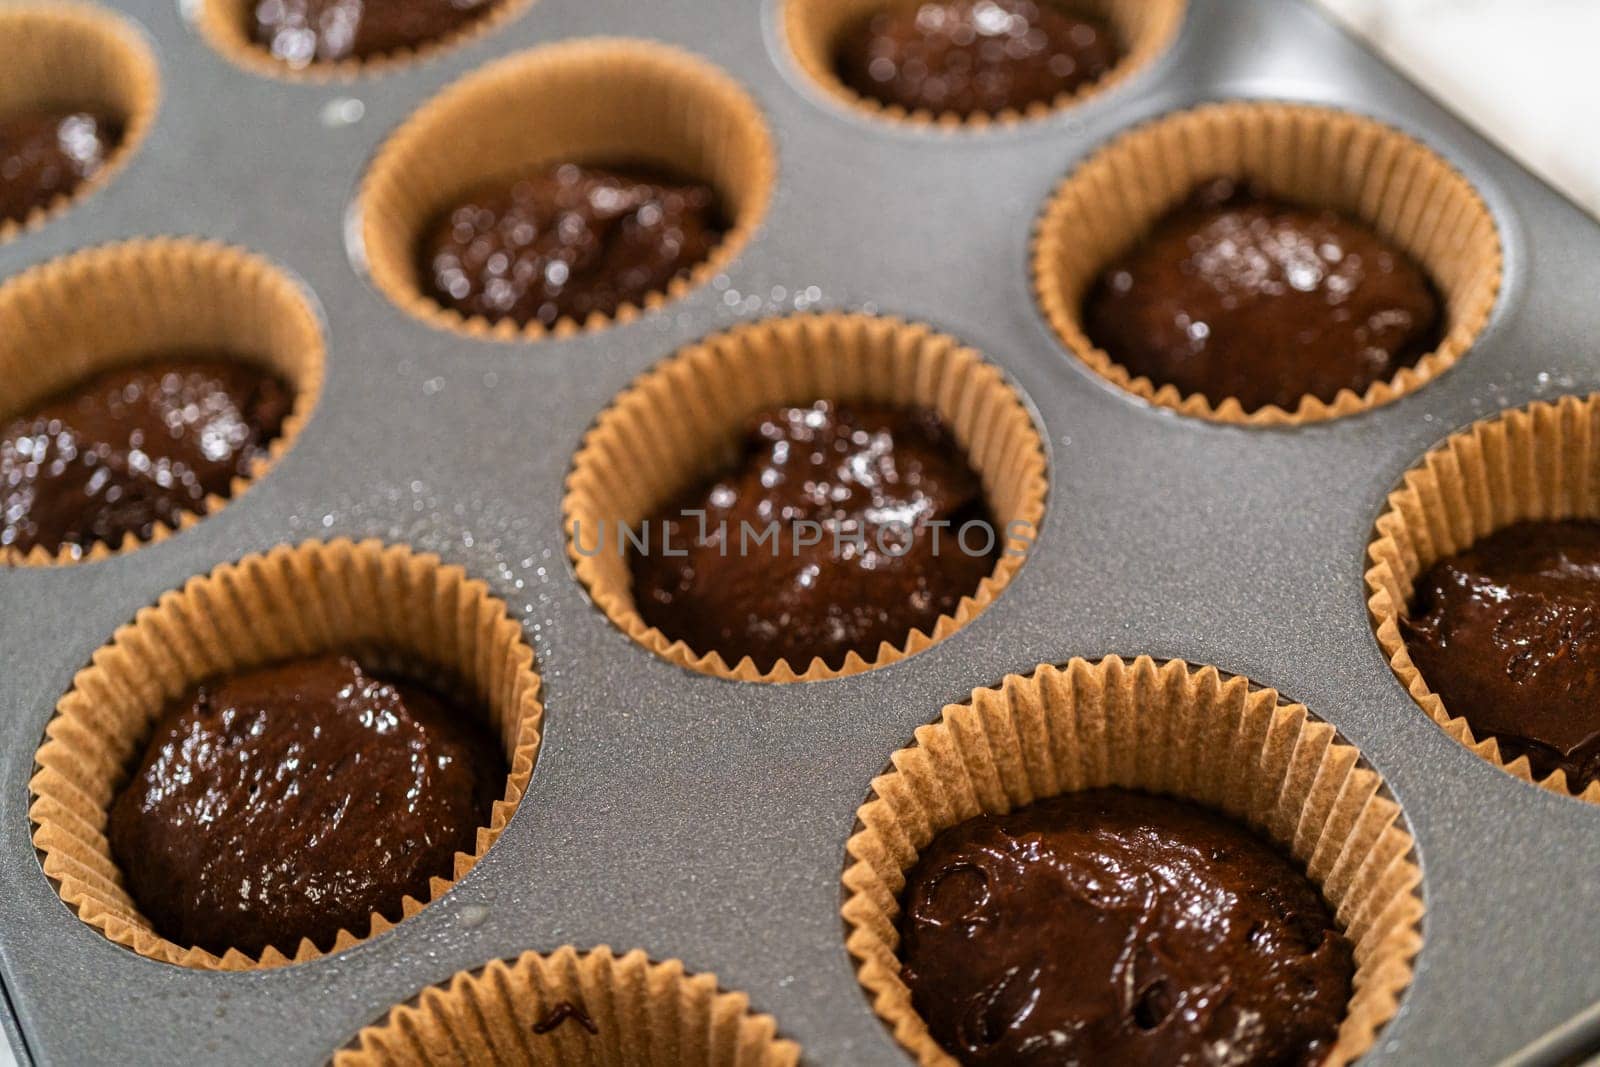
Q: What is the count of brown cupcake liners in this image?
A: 11